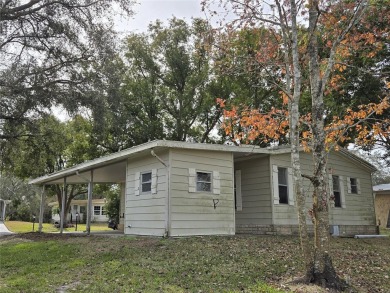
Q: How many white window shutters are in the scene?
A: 11